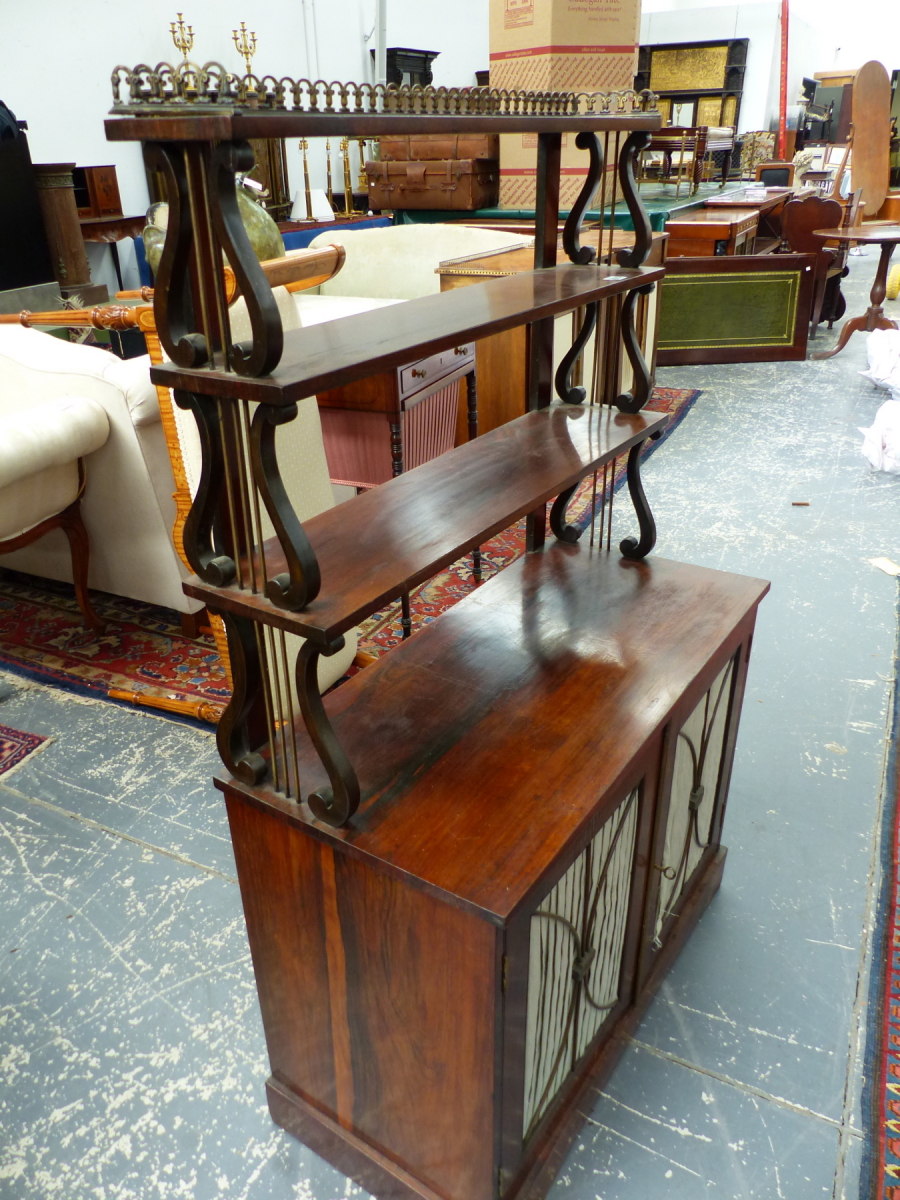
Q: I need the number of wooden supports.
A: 12